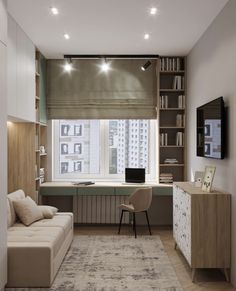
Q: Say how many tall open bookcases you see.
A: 2